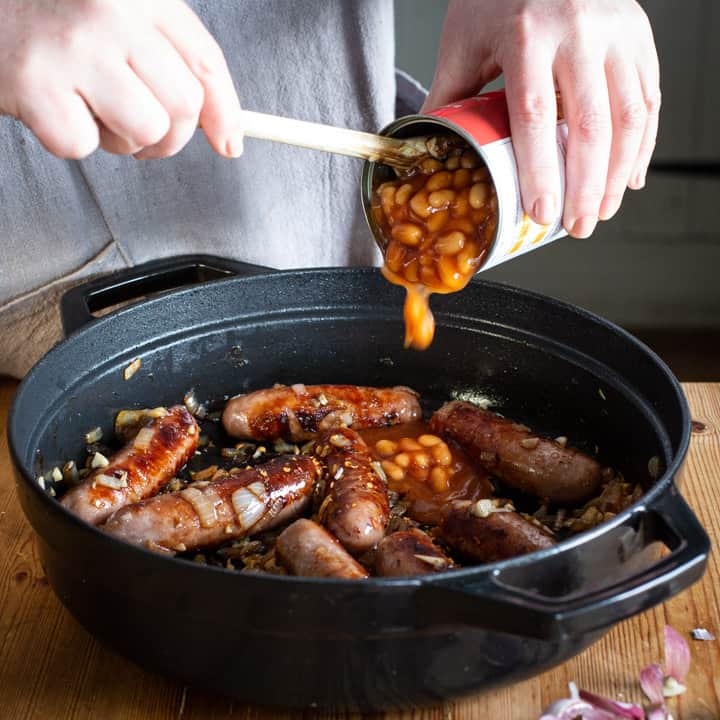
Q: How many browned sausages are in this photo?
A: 8